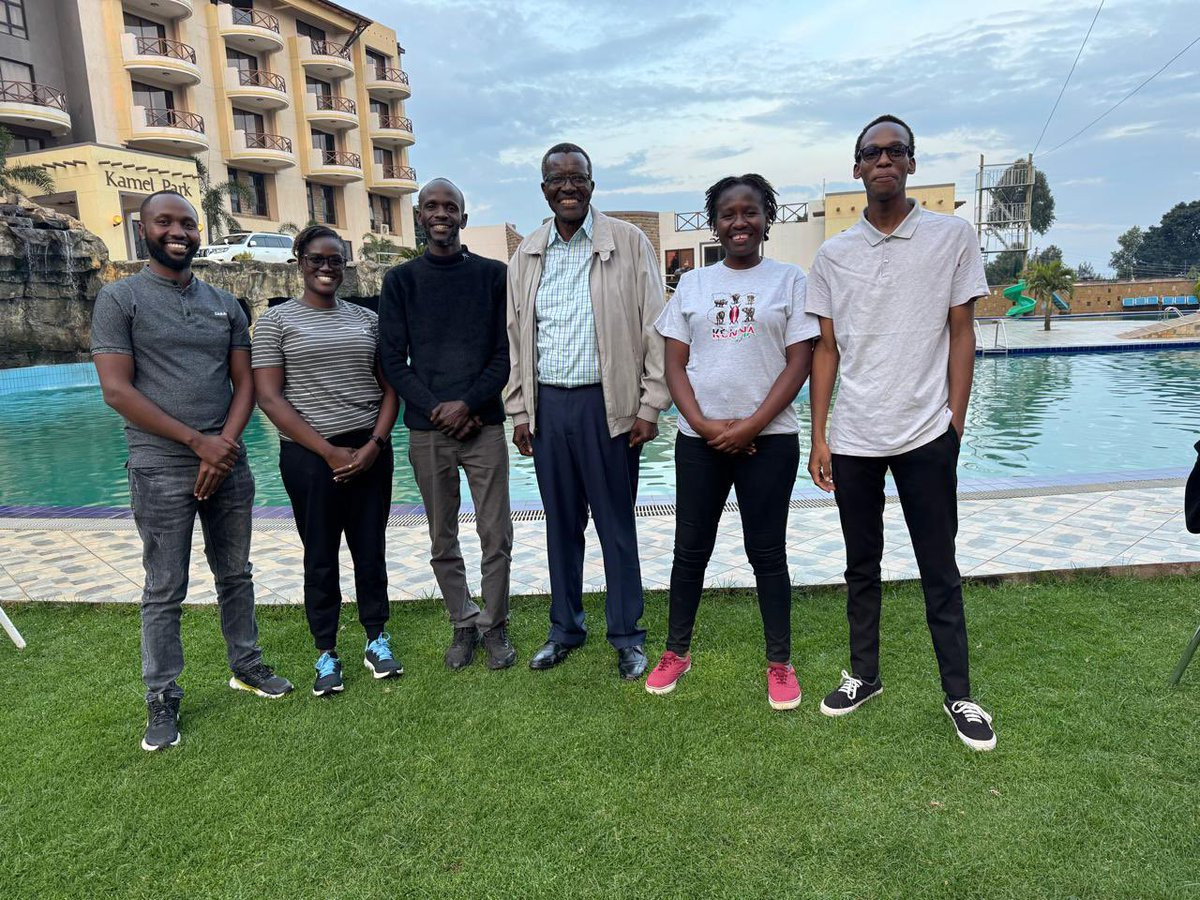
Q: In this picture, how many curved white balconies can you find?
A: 13